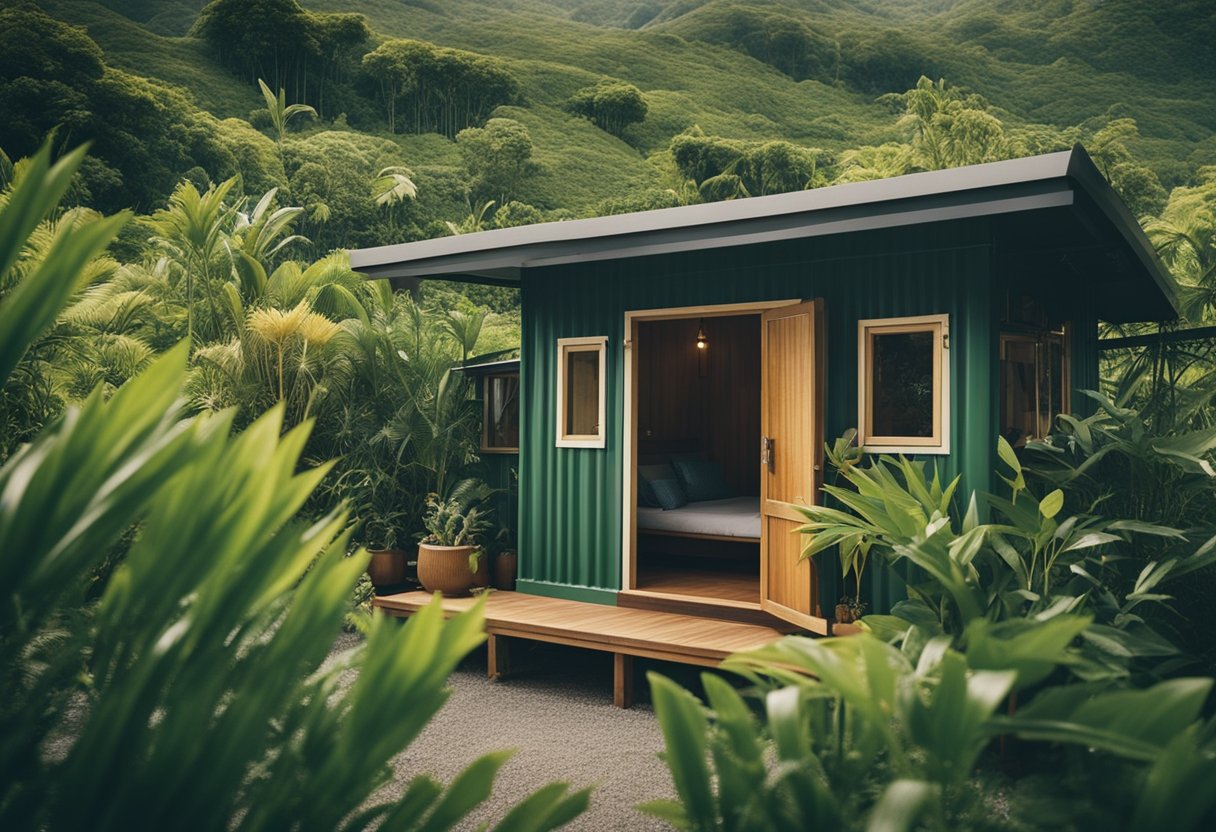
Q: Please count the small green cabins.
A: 1